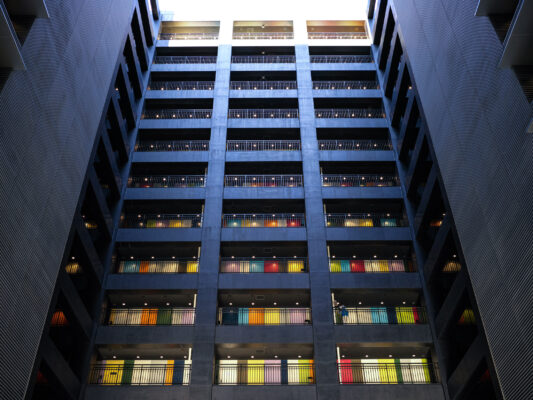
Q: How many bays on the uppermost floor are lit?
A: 3